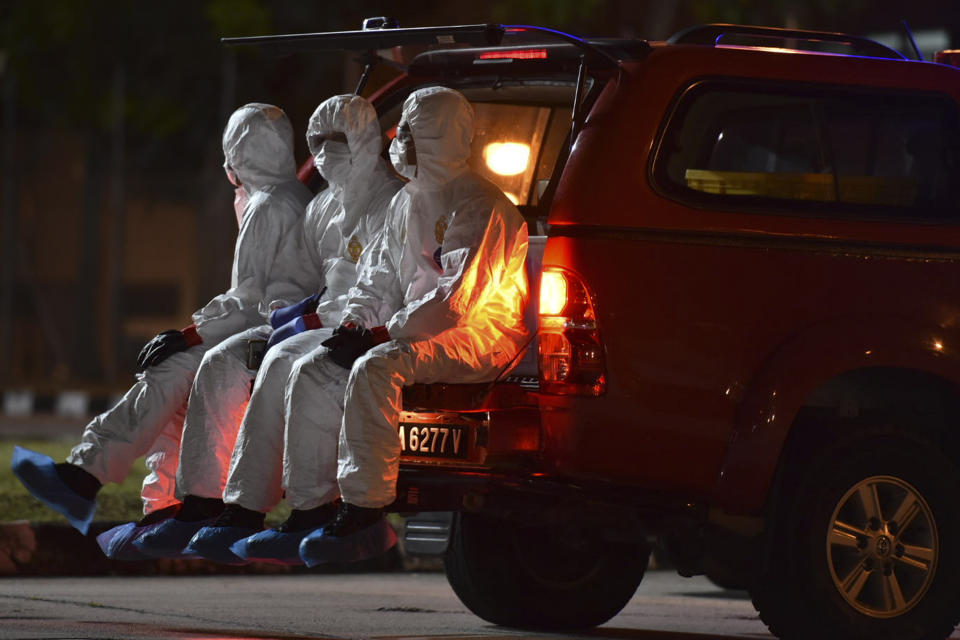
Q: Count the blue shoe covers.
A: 6